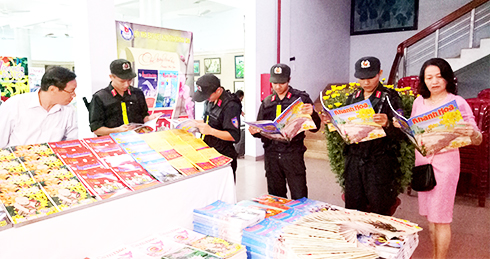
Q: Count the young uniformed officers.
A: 4